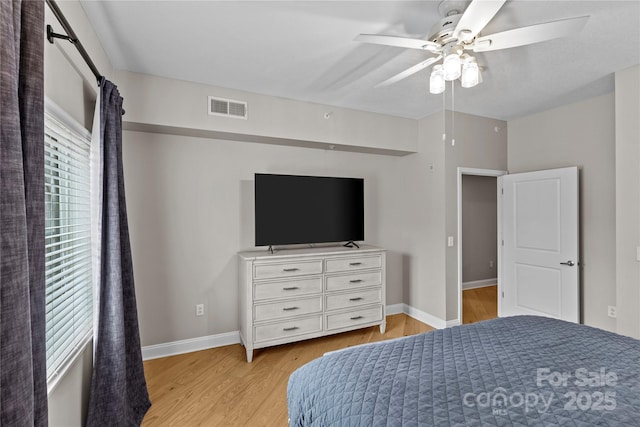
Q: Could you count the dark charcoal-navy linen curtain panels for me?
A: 2